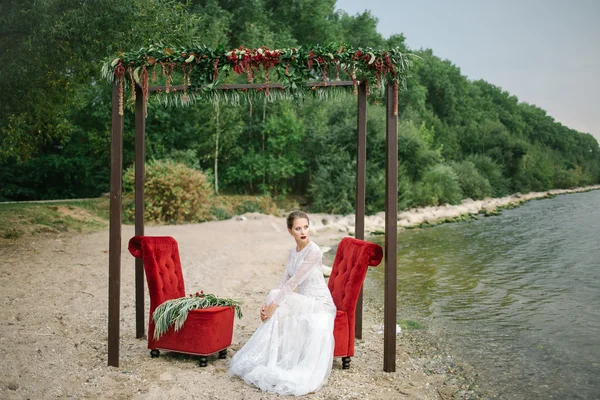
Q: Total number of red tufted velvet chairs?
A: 2